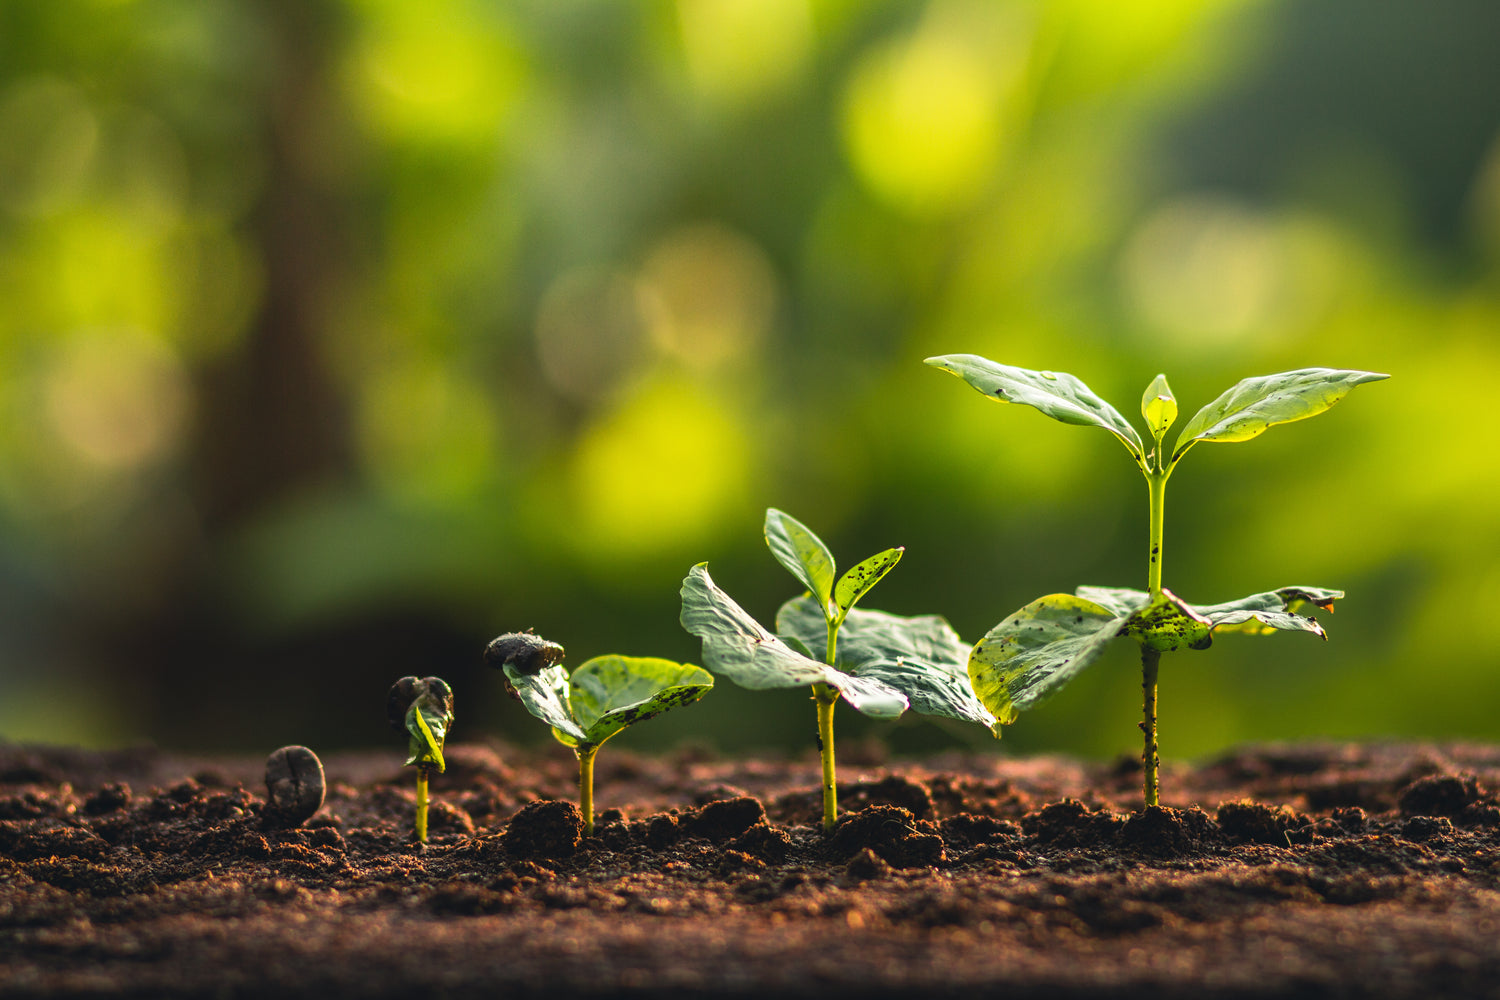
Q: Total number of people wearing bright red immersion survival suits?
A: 0